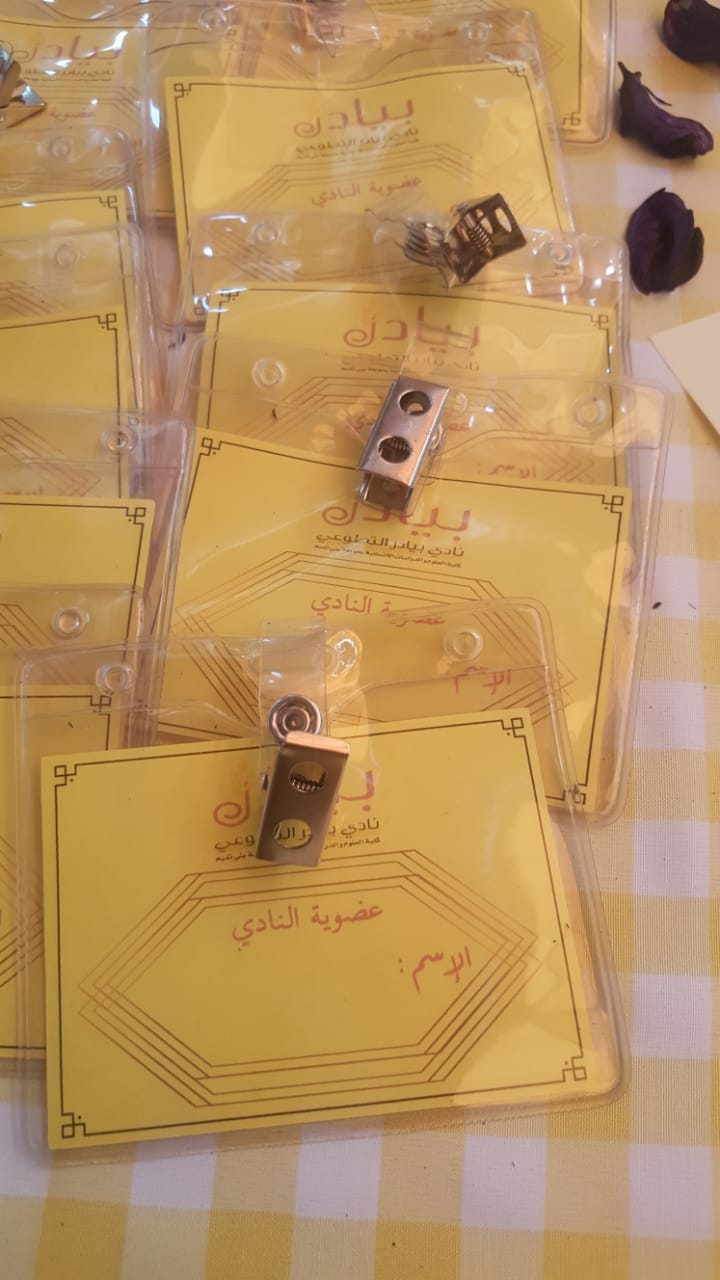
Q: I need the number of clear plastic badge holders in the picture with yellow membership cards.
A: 10